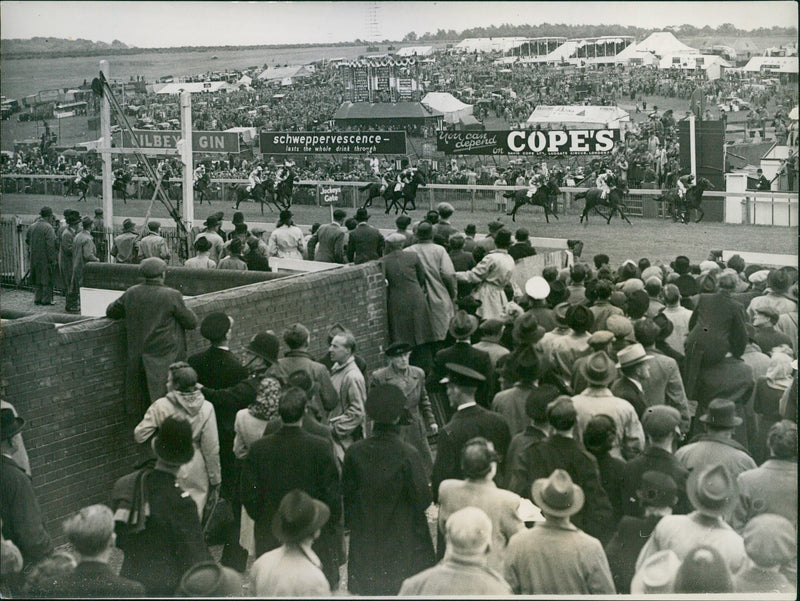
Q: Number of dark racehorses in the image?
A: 11